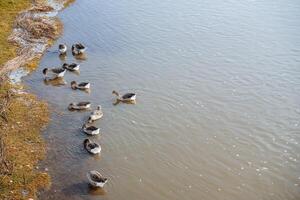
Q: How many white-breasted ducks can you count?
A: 11